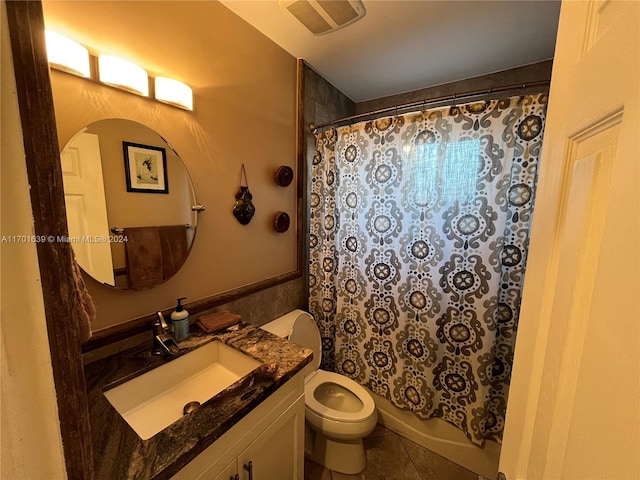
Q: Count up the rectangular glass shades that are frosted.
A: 3